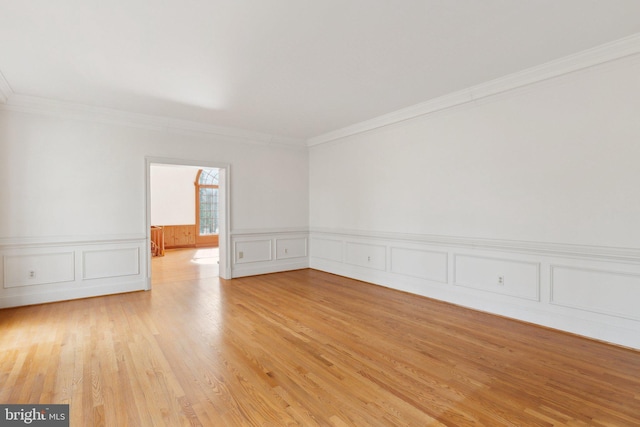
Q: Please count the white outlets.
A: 3